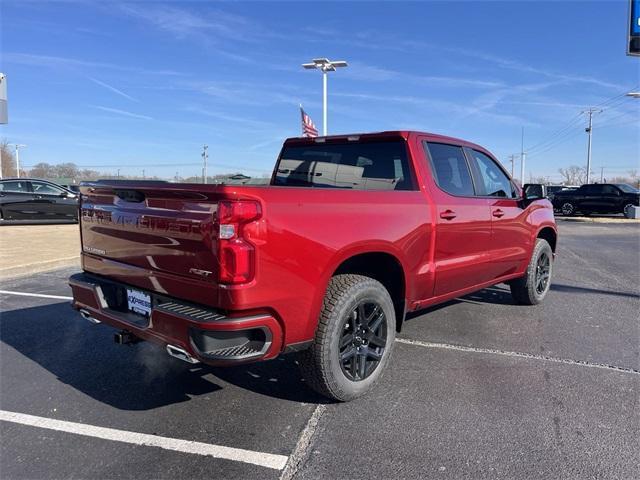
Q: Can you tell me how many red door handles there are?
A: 2